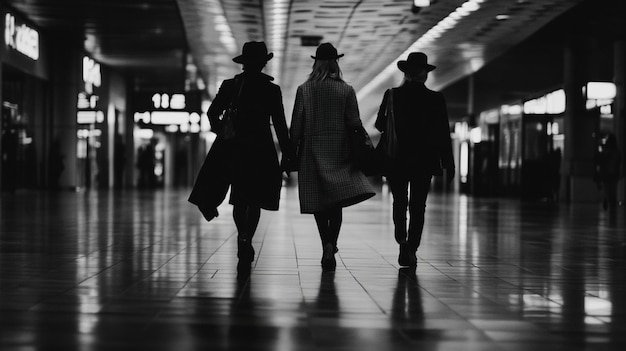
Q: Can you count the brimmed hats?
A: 3